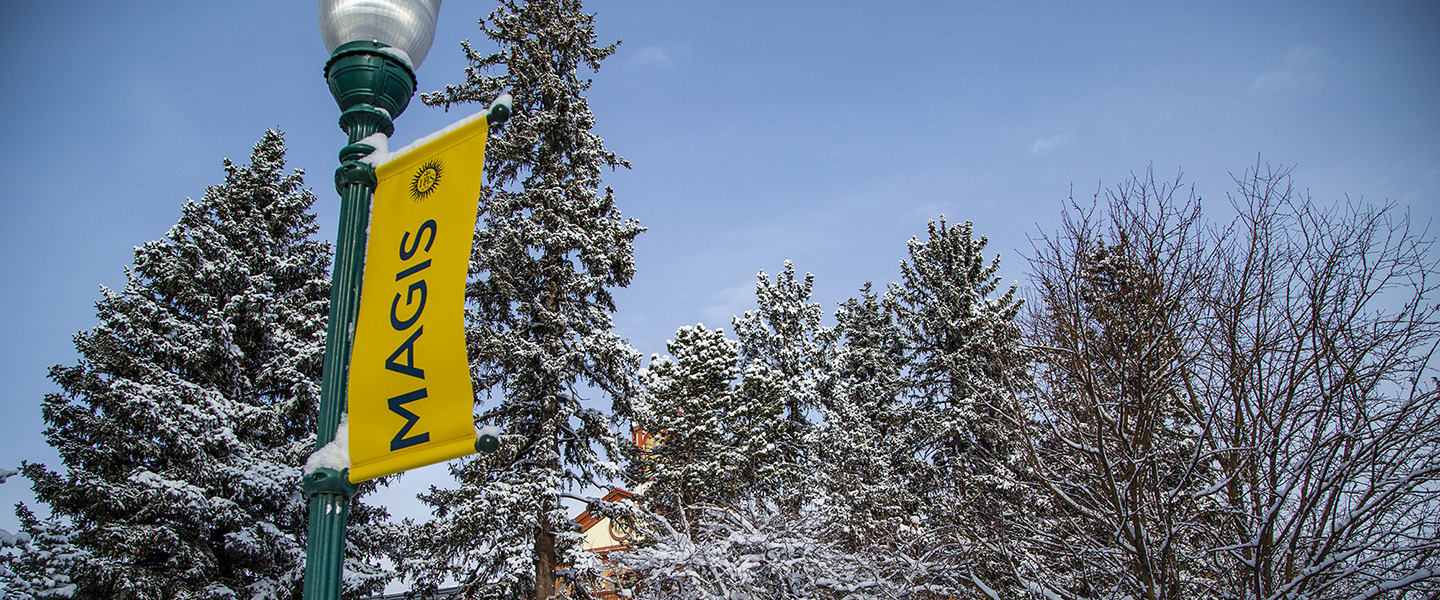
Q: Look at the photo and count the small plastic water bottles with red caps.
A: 0